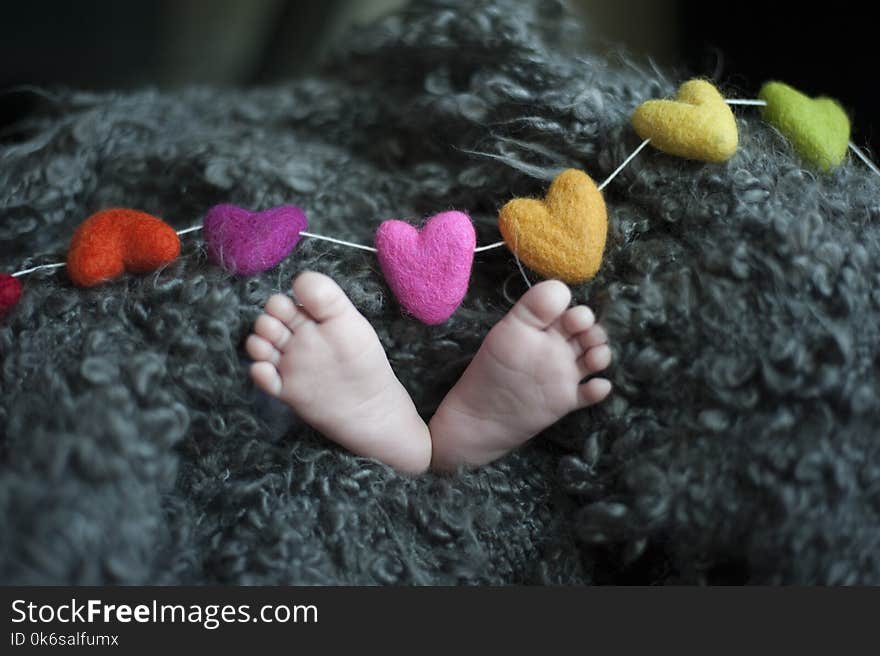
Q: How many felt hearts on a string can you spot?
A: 7